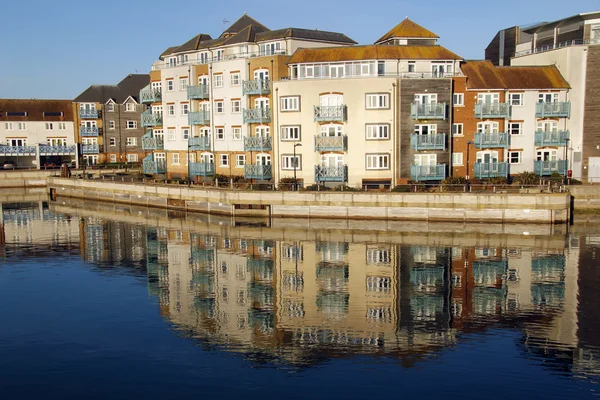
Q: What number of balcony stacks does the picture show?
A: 8